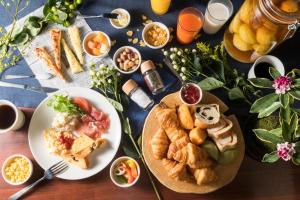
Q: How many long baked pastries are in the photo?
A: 4